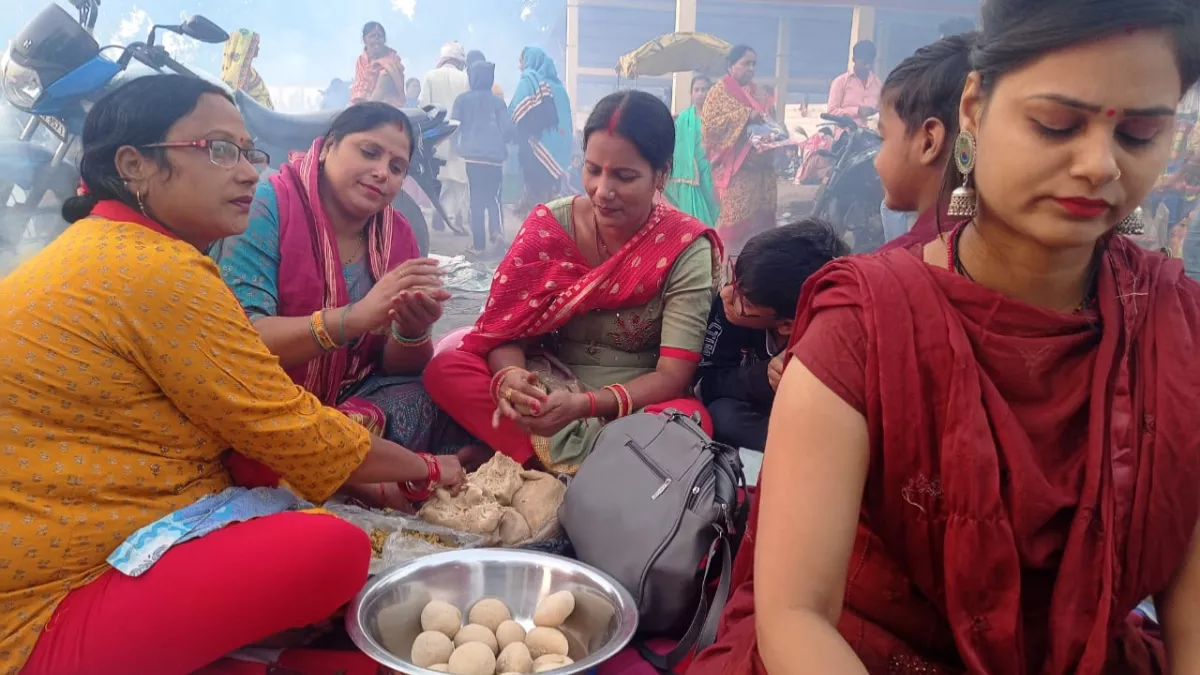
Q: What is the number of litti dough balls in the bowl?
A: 12